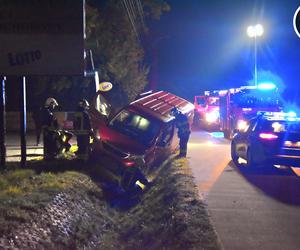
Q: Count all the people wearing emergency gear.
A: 3